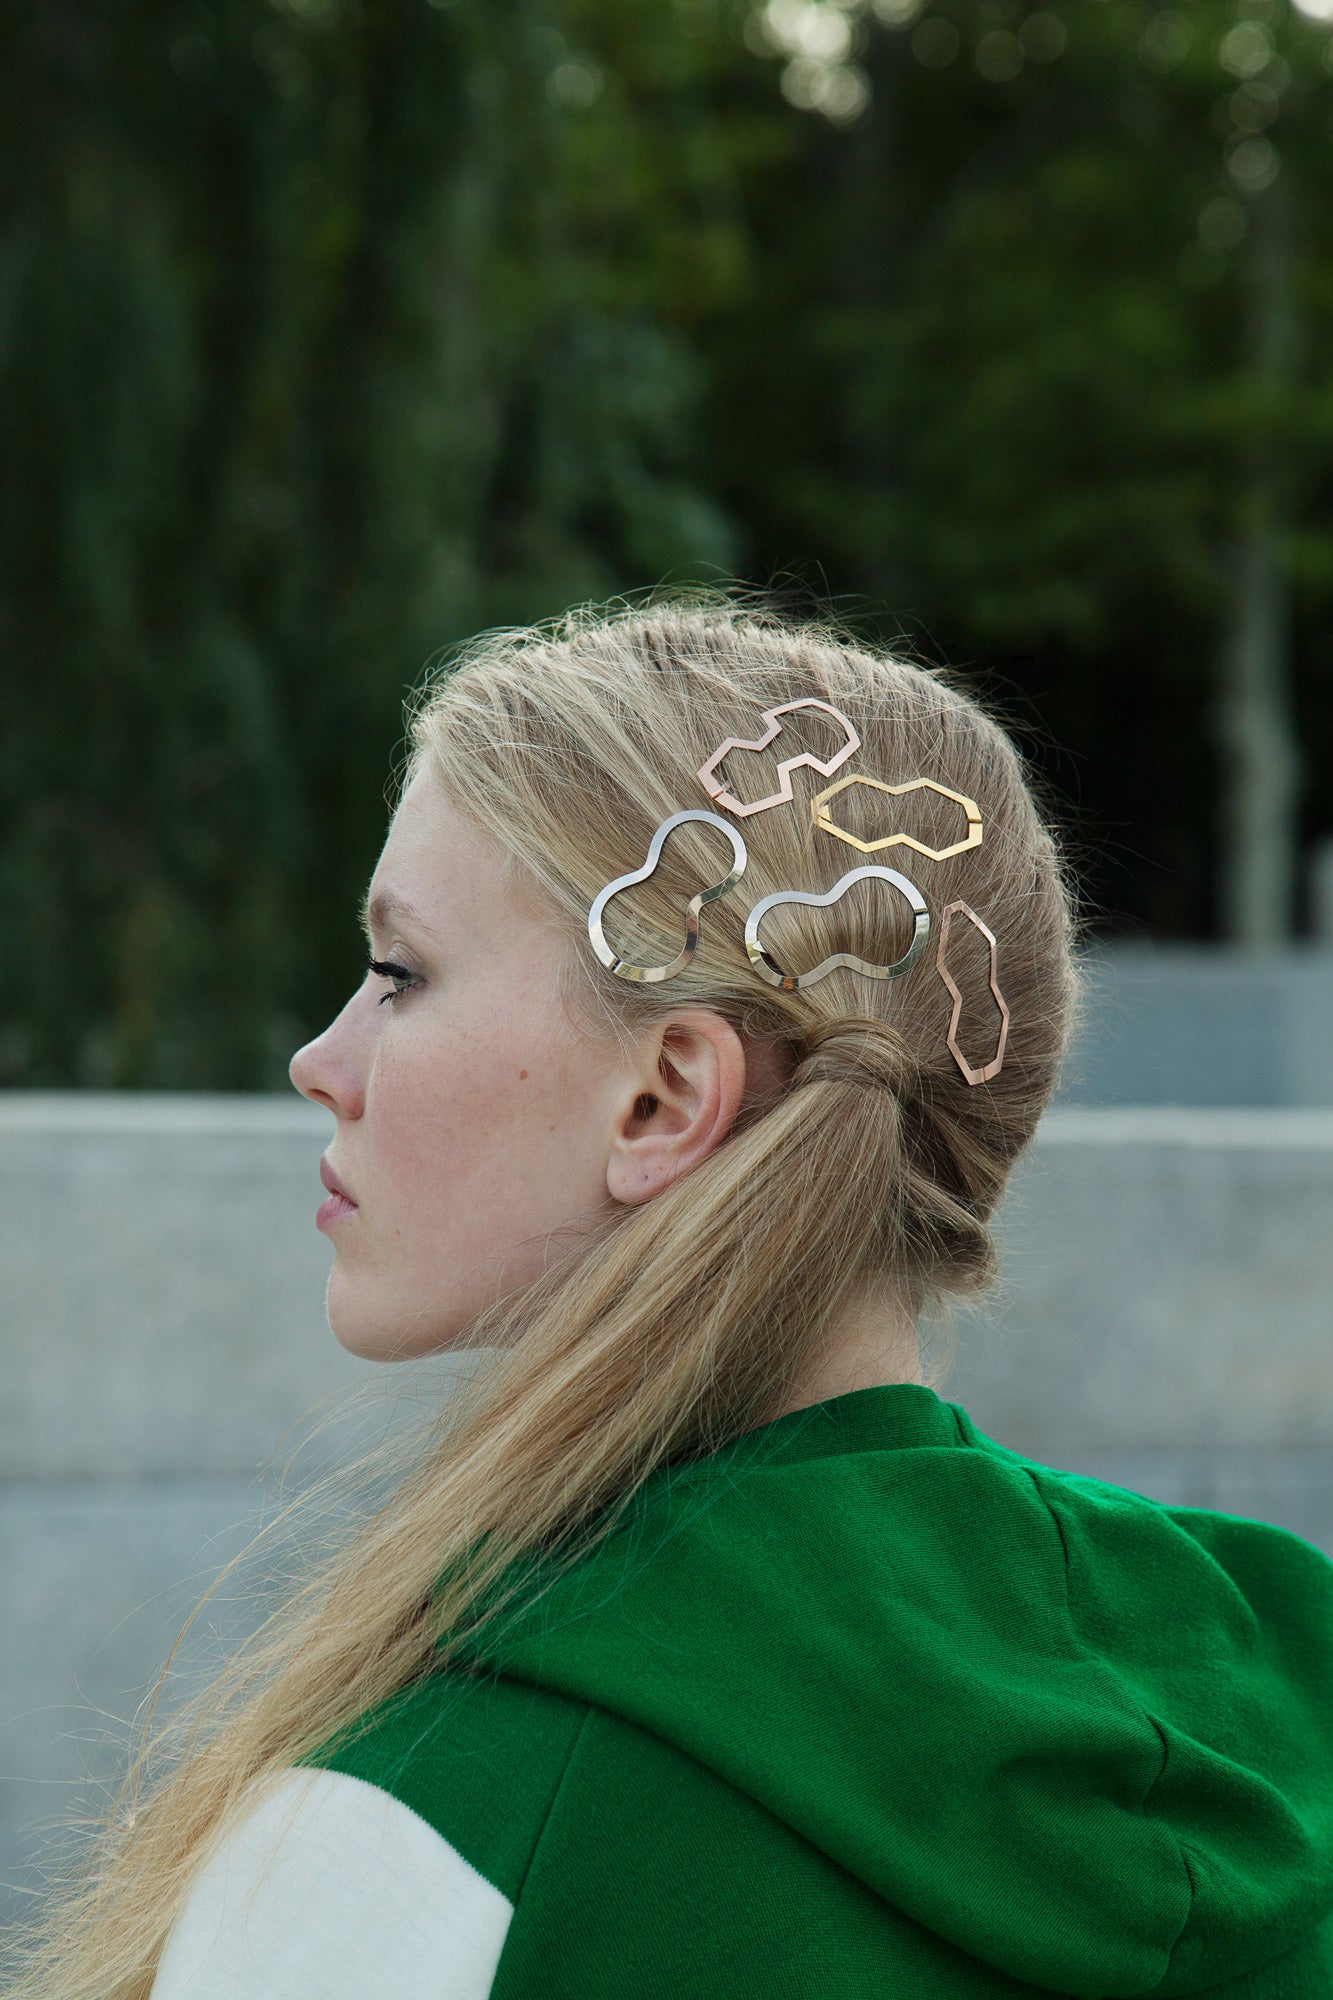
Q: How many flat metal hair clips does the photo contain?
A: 5